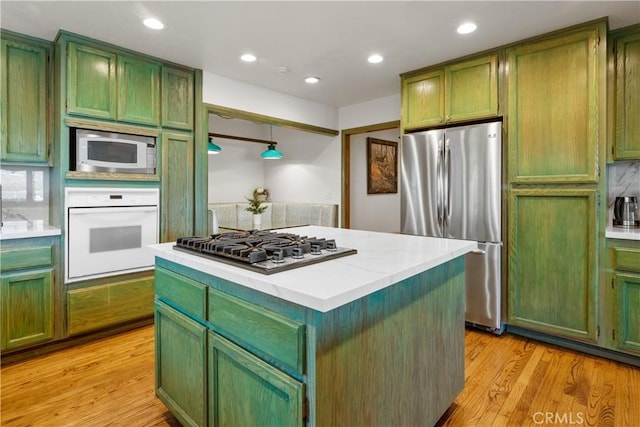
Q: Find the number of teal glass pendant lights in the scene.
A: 2